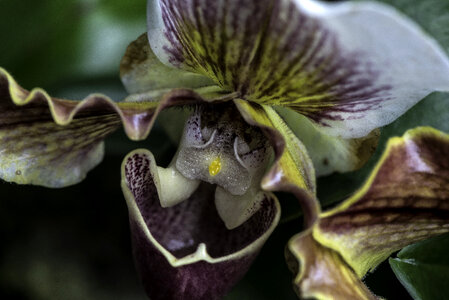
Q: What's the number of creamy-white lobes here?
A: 2